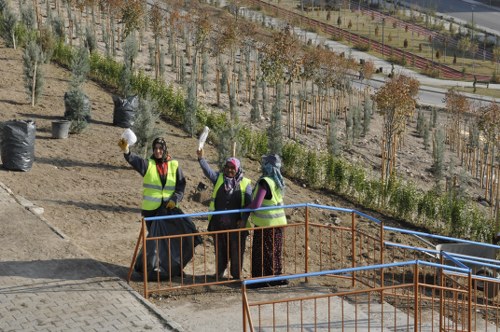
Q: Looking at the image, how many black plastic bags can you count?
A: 4